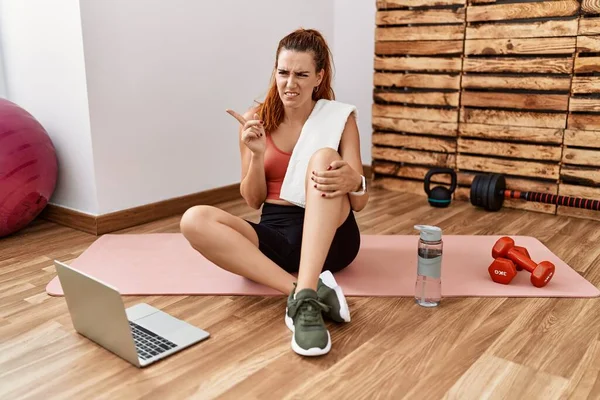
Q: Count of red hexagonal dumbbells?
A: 2